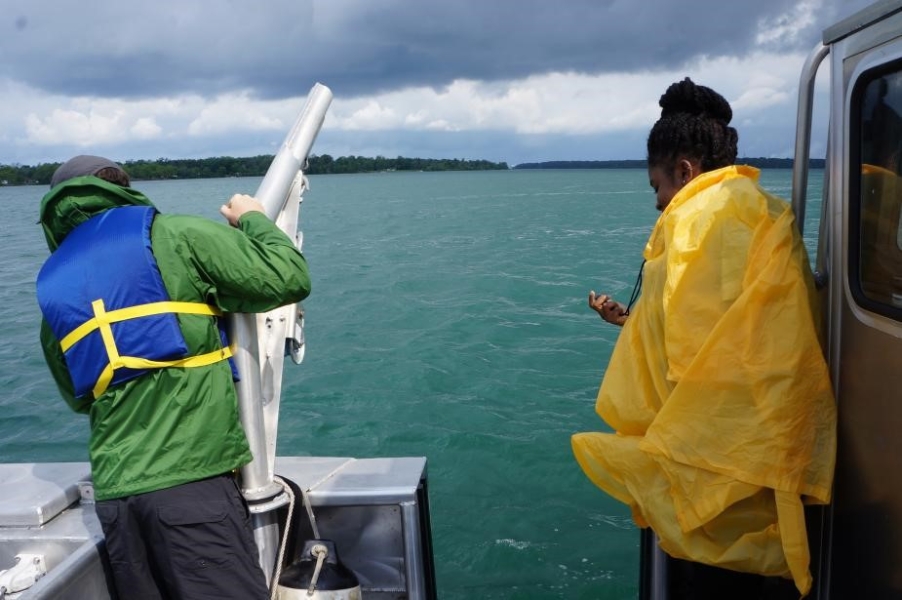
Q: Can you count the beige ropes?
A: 2